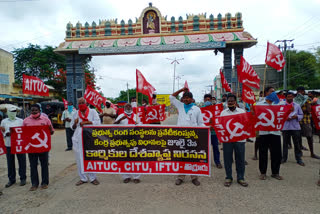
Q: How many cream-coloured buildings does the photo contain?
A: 1